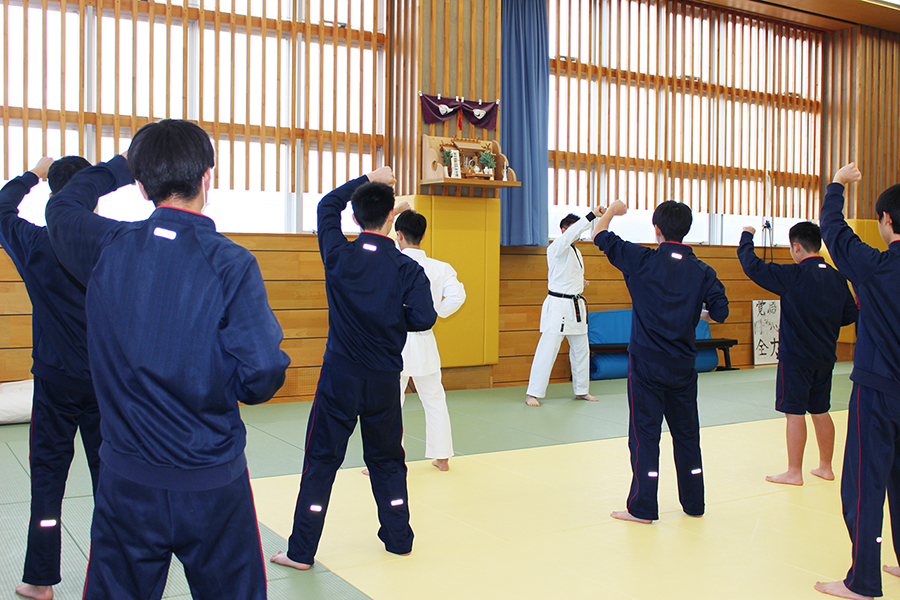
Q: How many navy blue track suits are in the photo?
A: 6